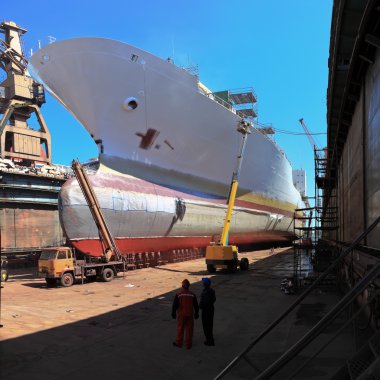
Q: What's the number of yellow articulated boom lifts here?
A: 1